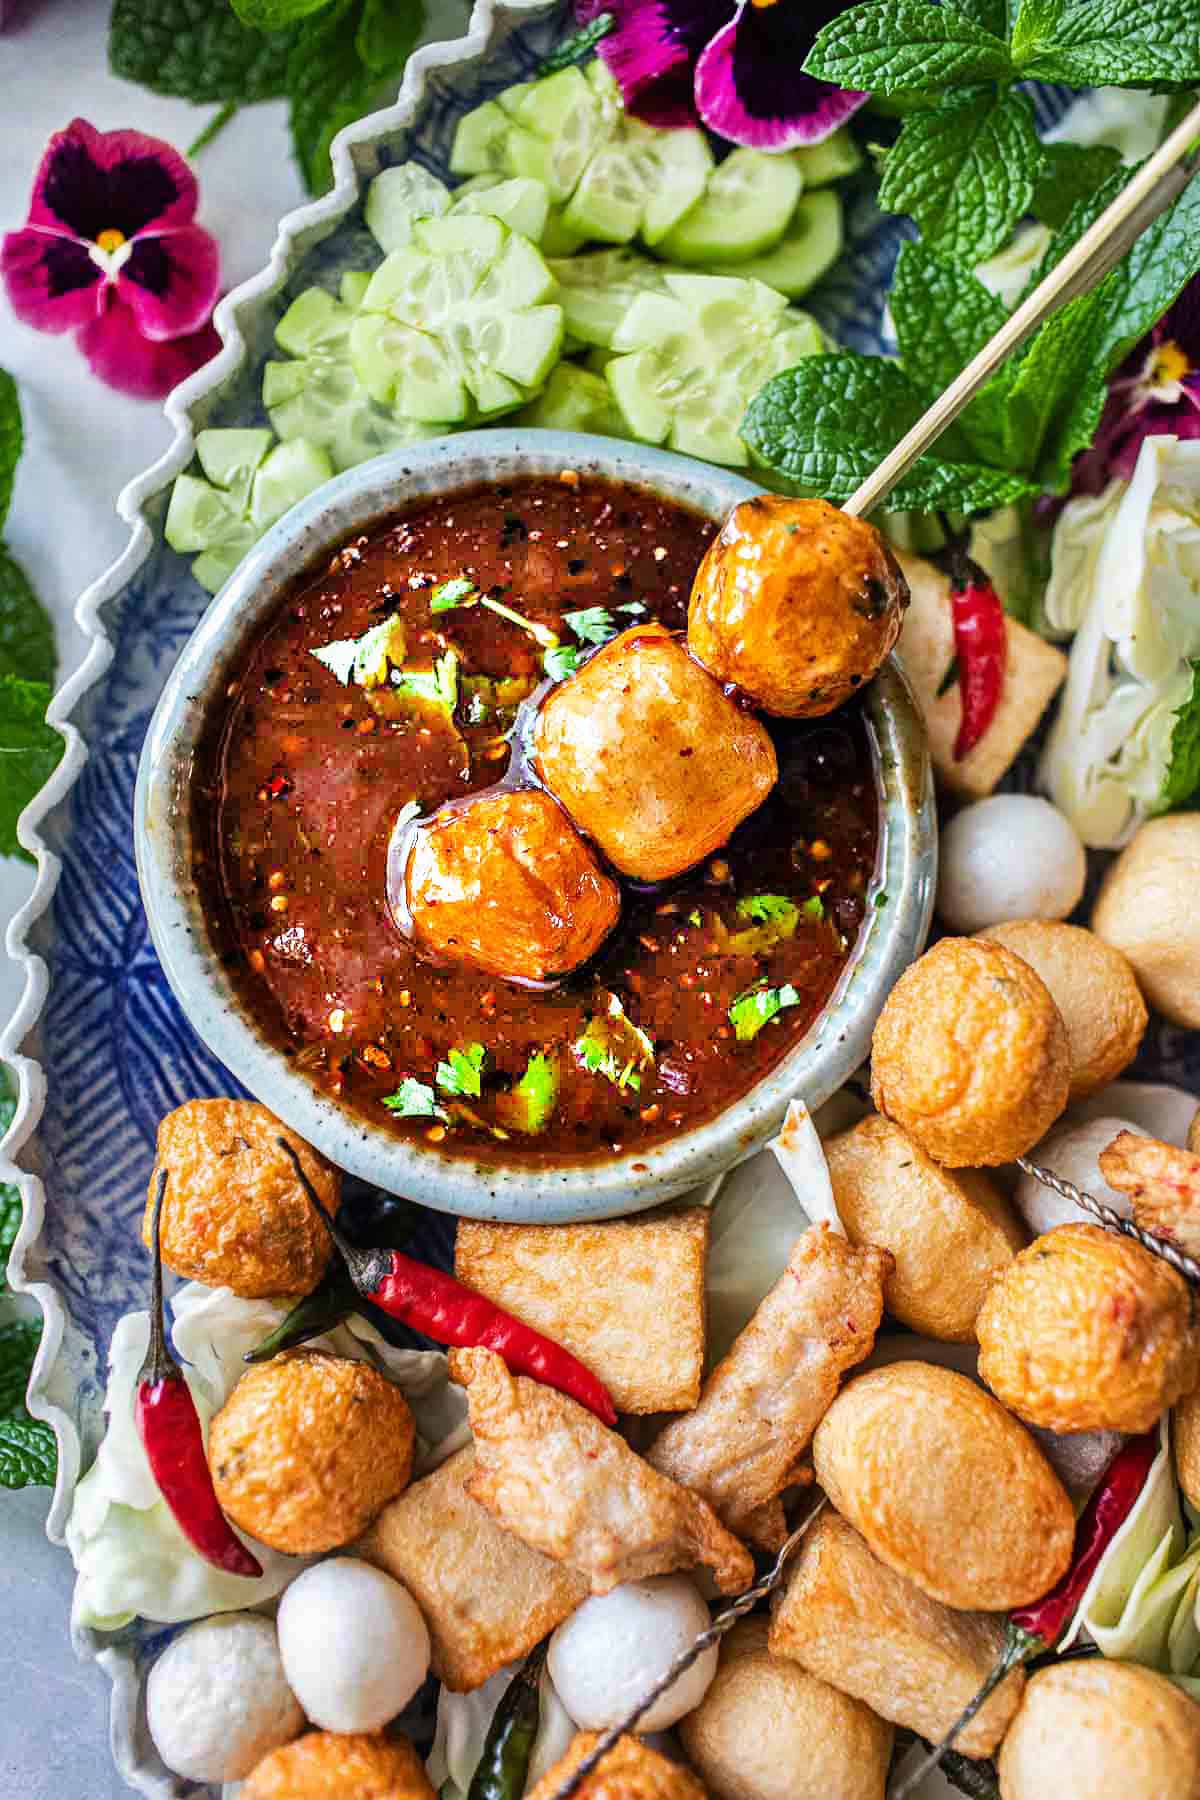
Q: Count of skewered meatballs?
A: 3